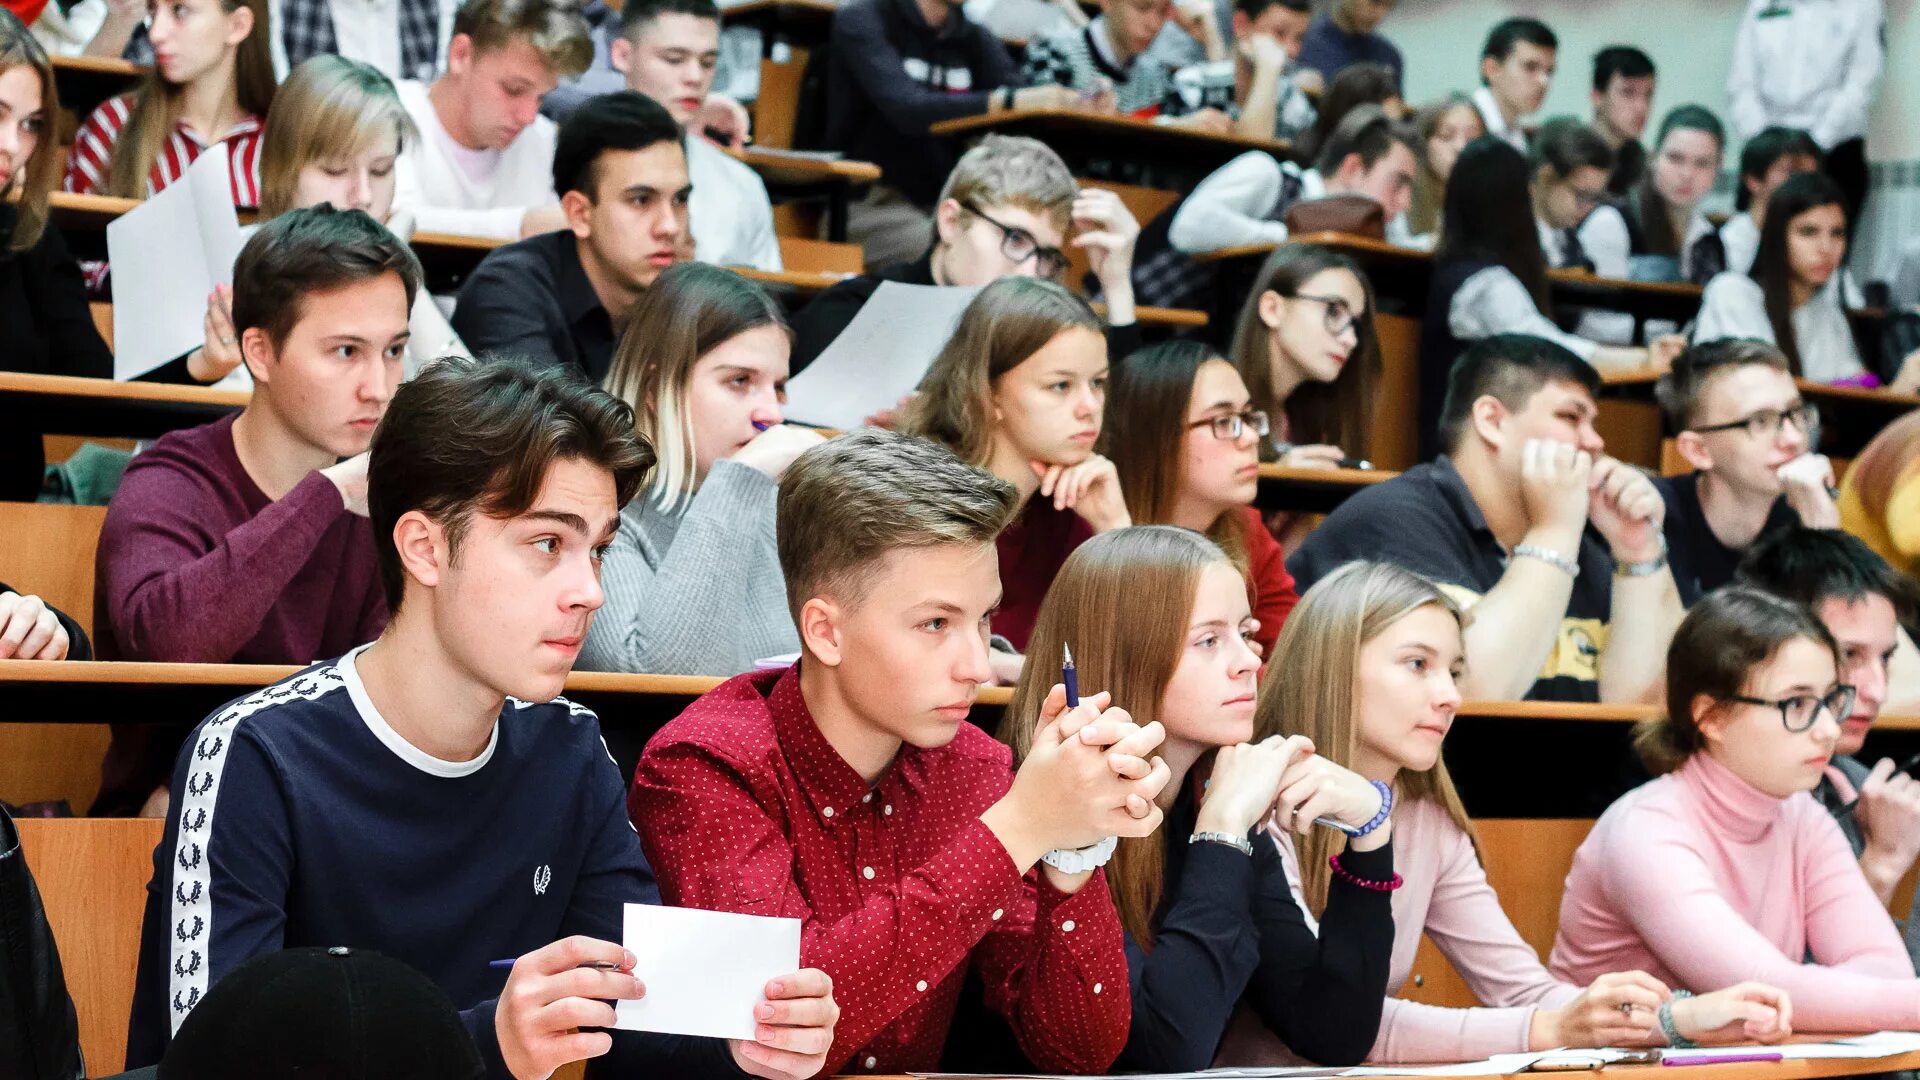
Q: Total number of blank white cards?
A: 1